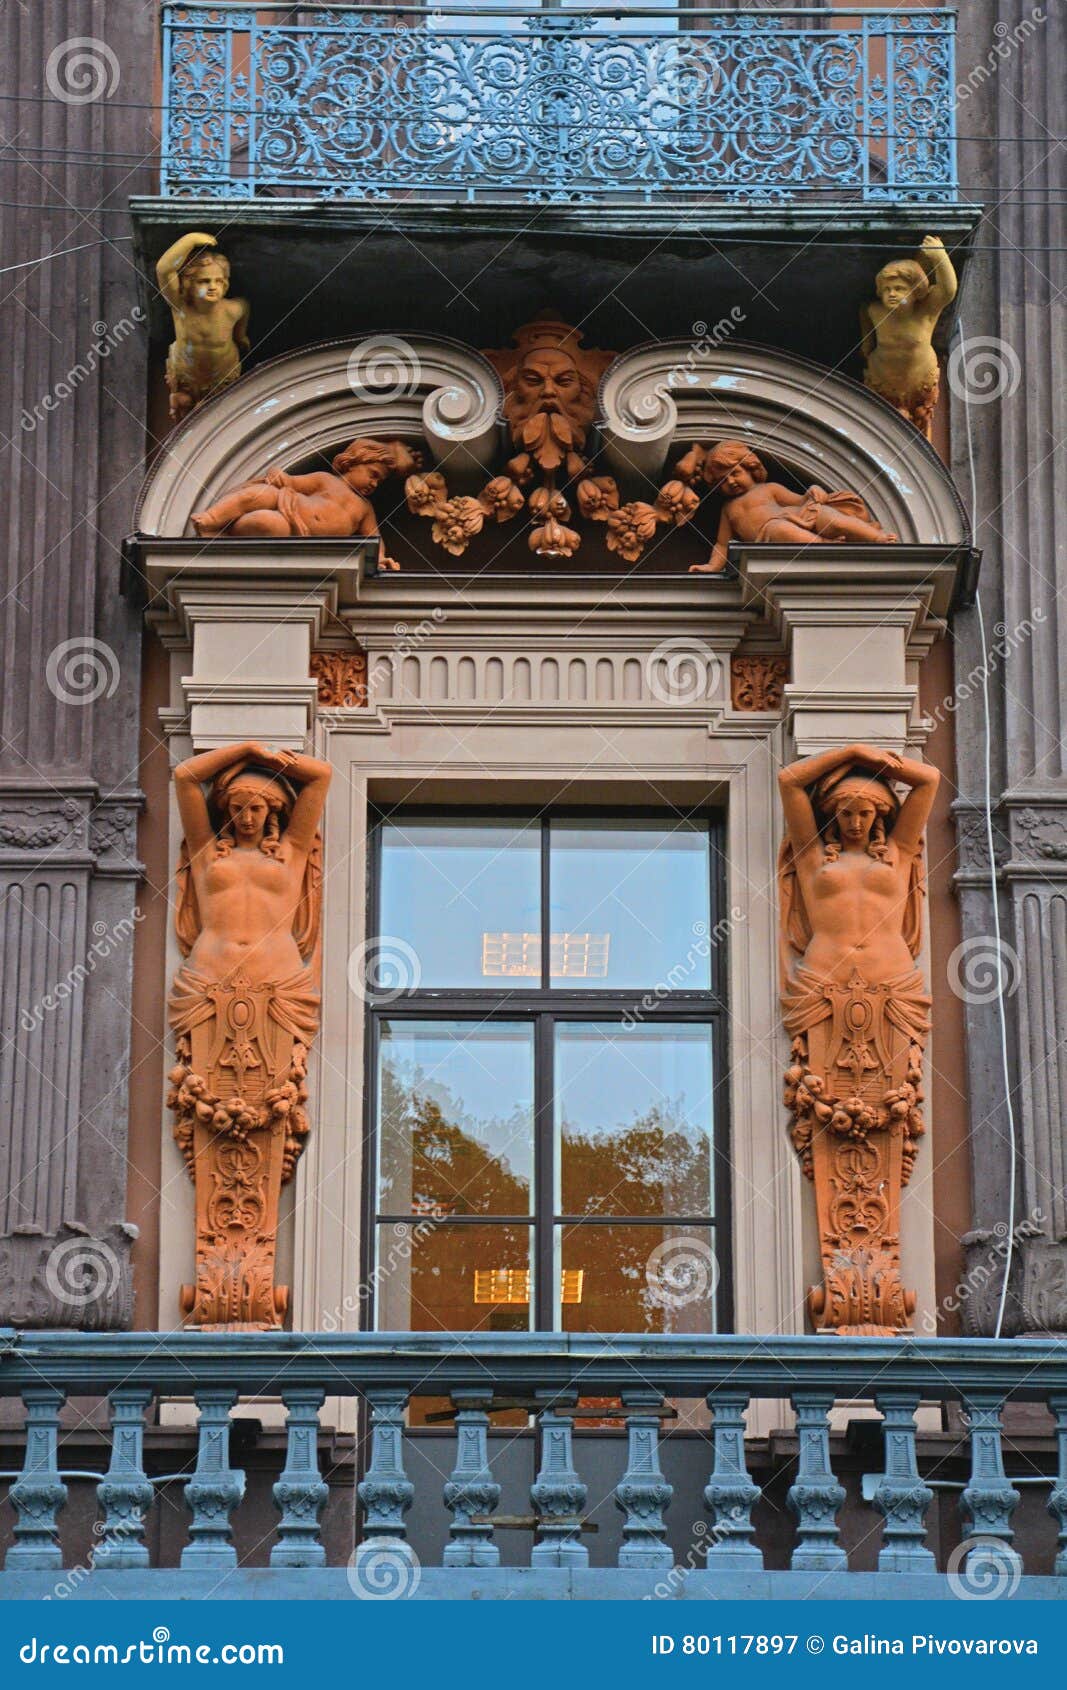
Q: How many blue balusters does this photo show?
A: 13